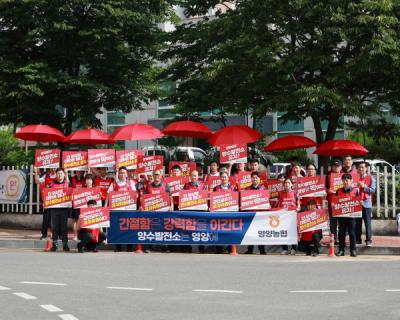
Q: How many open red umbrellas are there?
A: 7